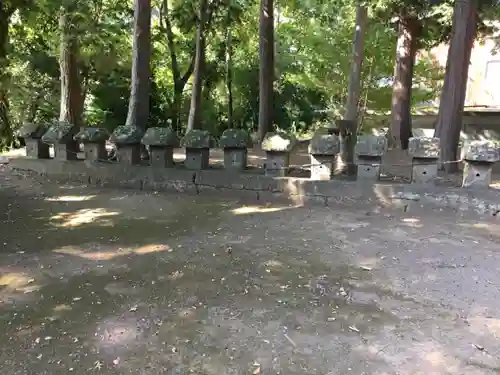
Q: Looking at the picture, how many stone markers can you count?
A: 12